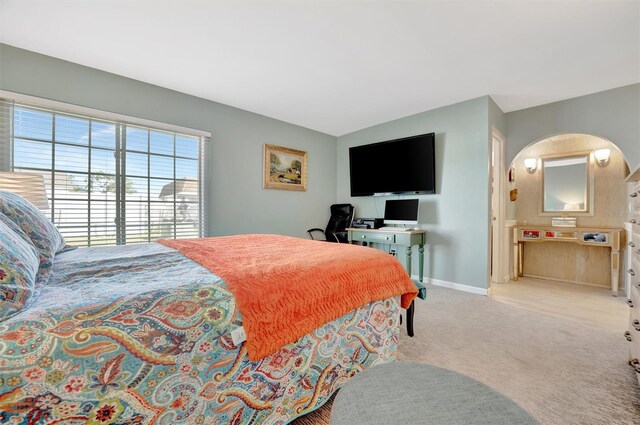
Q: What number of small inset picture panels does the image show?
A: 3